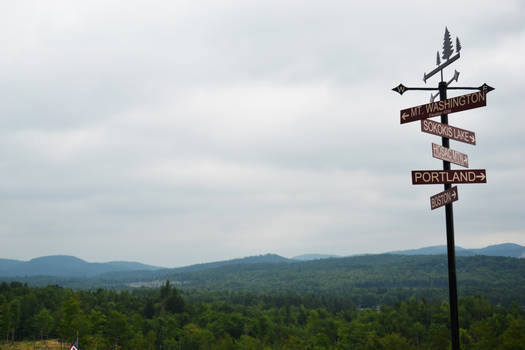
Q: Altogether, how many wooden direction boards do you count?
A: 5